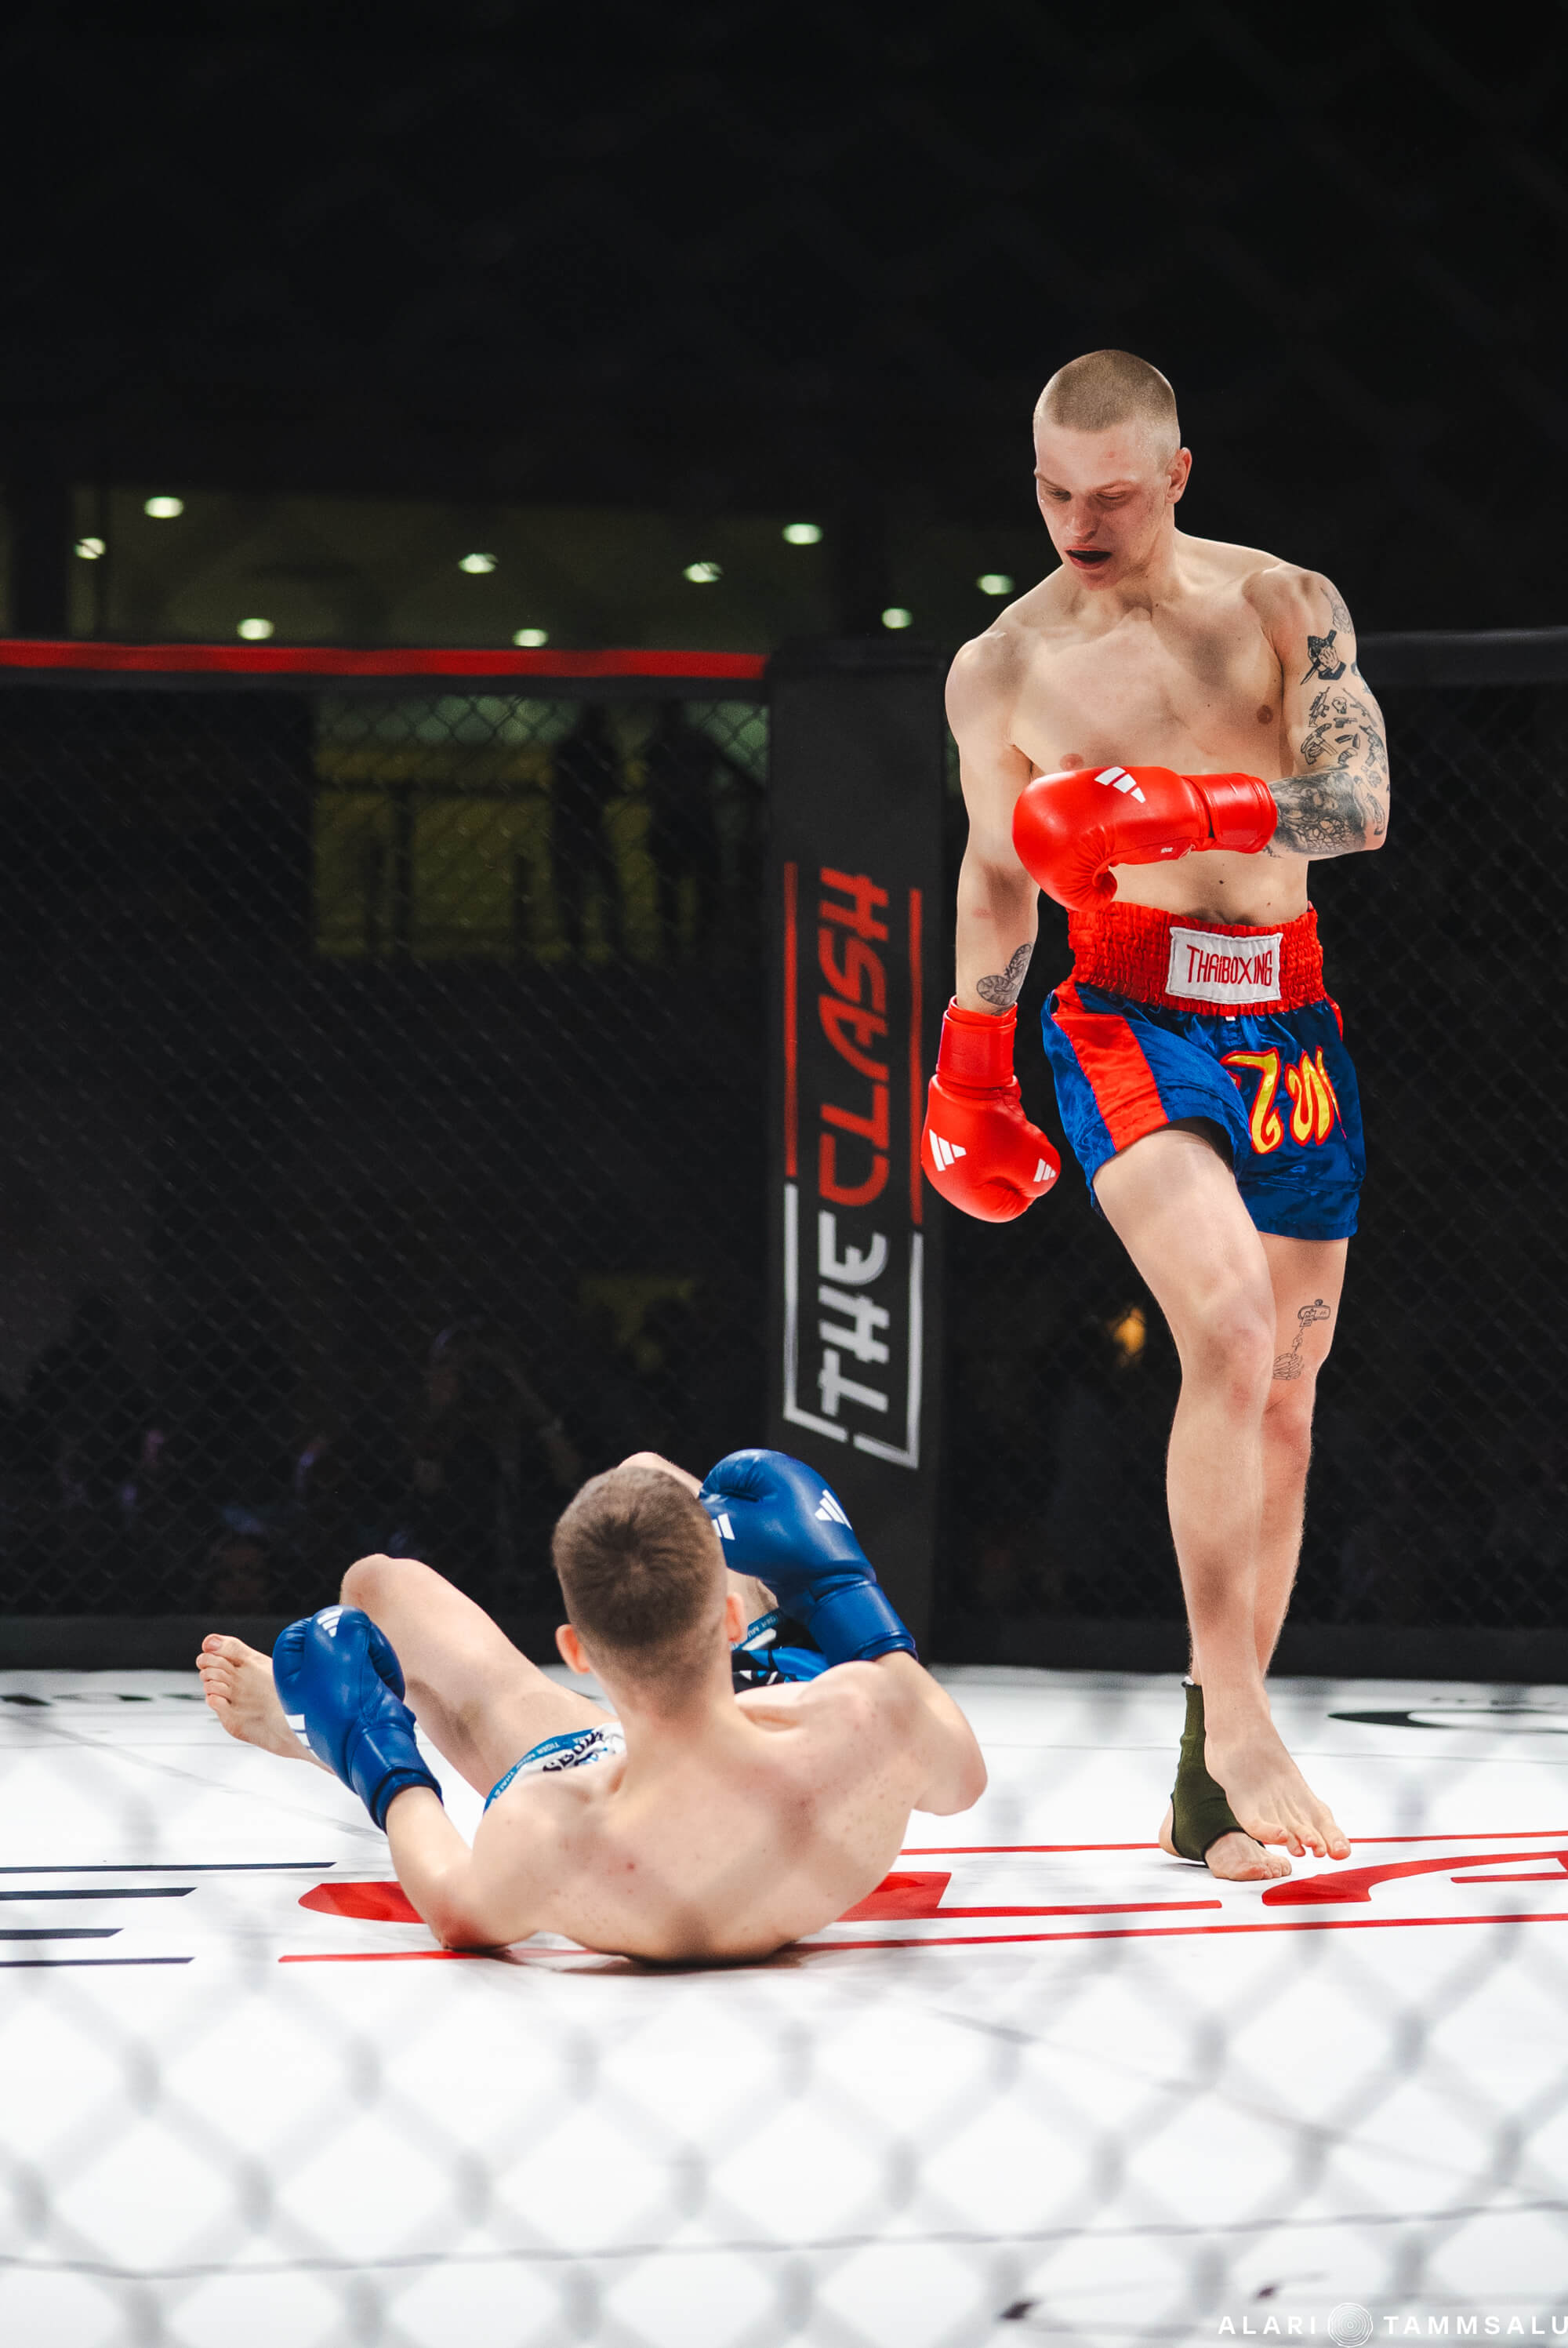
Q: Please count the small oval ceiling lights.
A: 9